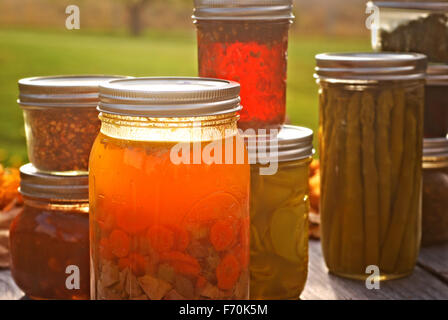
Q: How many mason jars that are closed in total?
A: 9